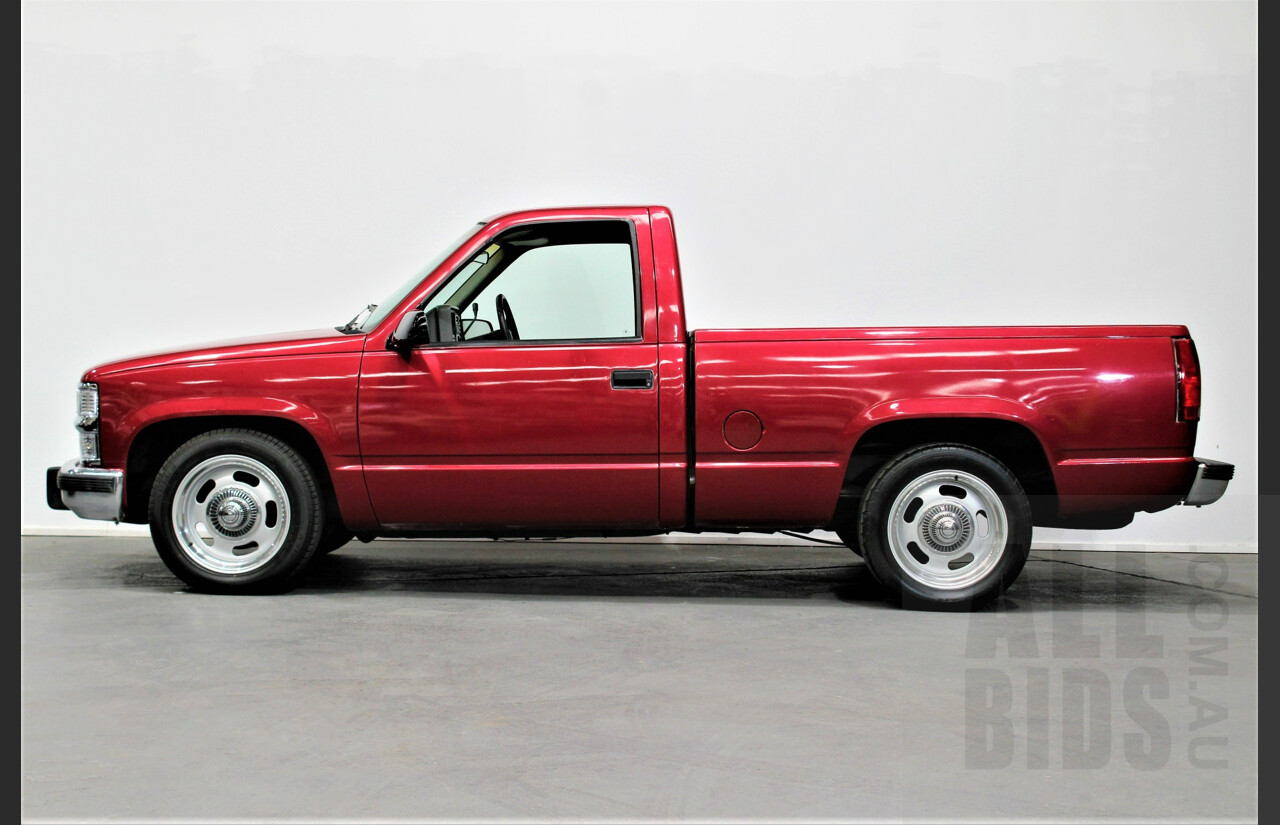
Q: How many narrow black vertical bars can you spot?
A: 2